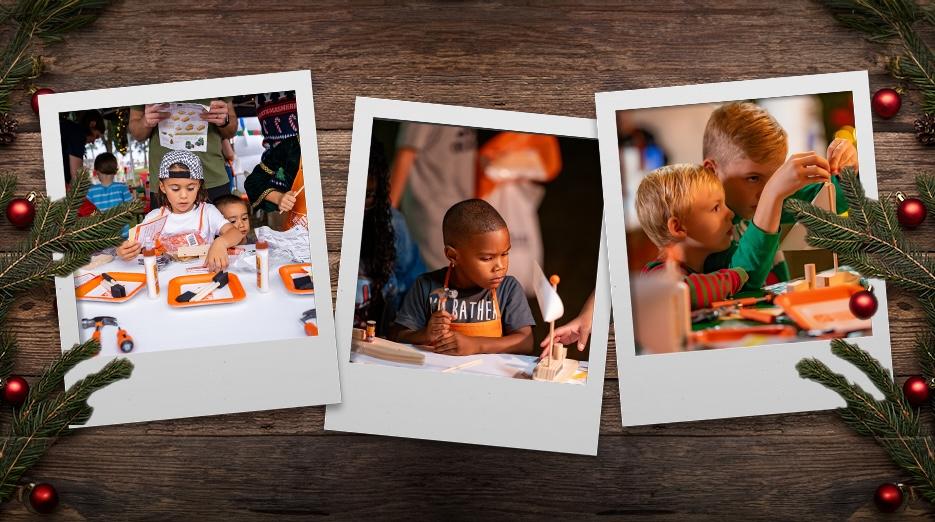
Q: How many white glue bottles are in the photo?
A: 2